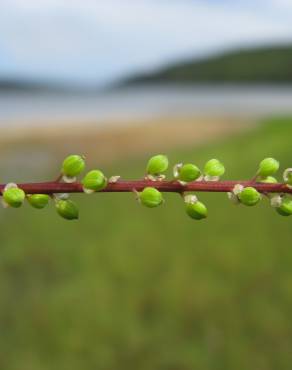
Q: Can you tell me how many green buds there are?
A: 15